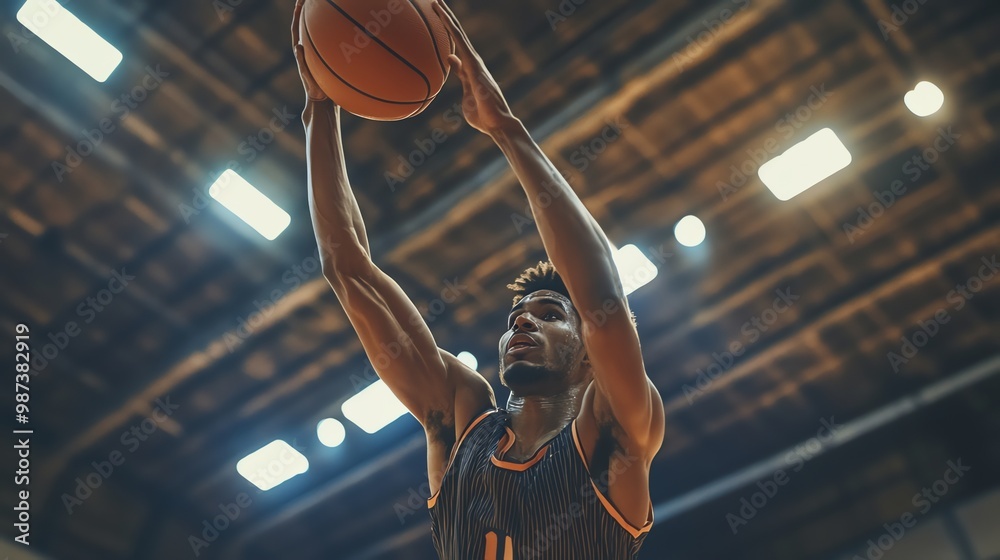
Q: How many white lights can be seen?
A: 10